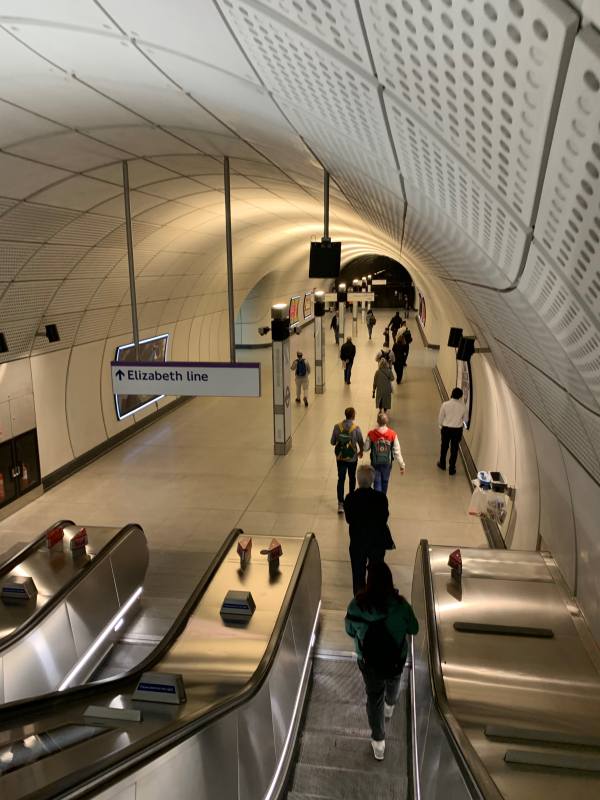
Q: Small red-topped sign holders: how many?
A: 5